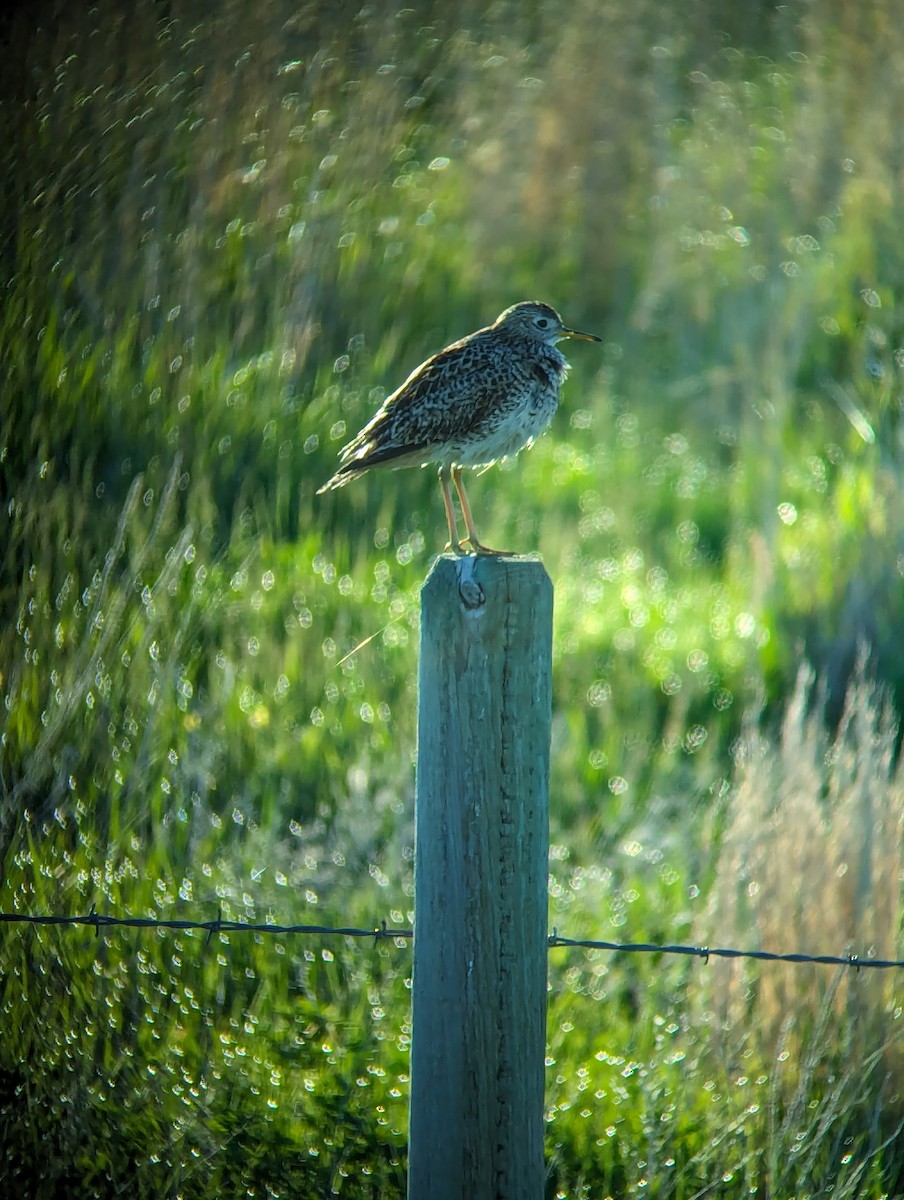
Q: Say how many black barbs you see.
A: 6